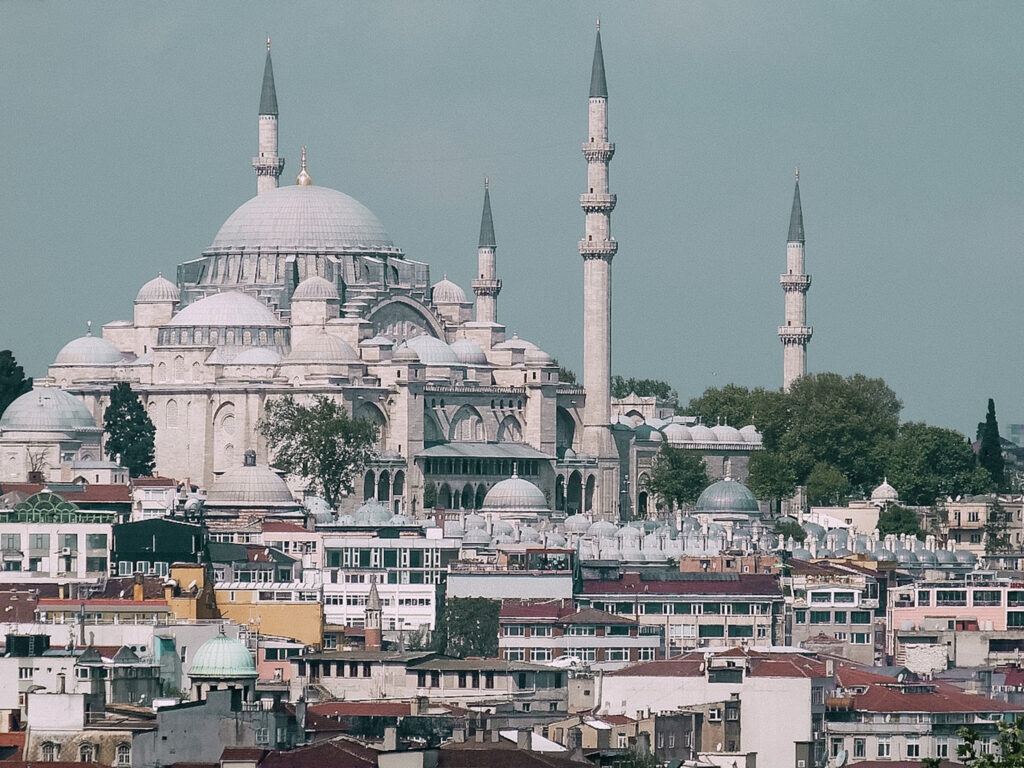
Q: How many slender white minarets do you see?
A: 4